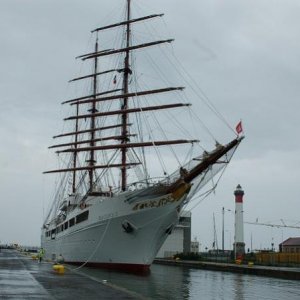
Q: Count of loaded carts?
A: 0